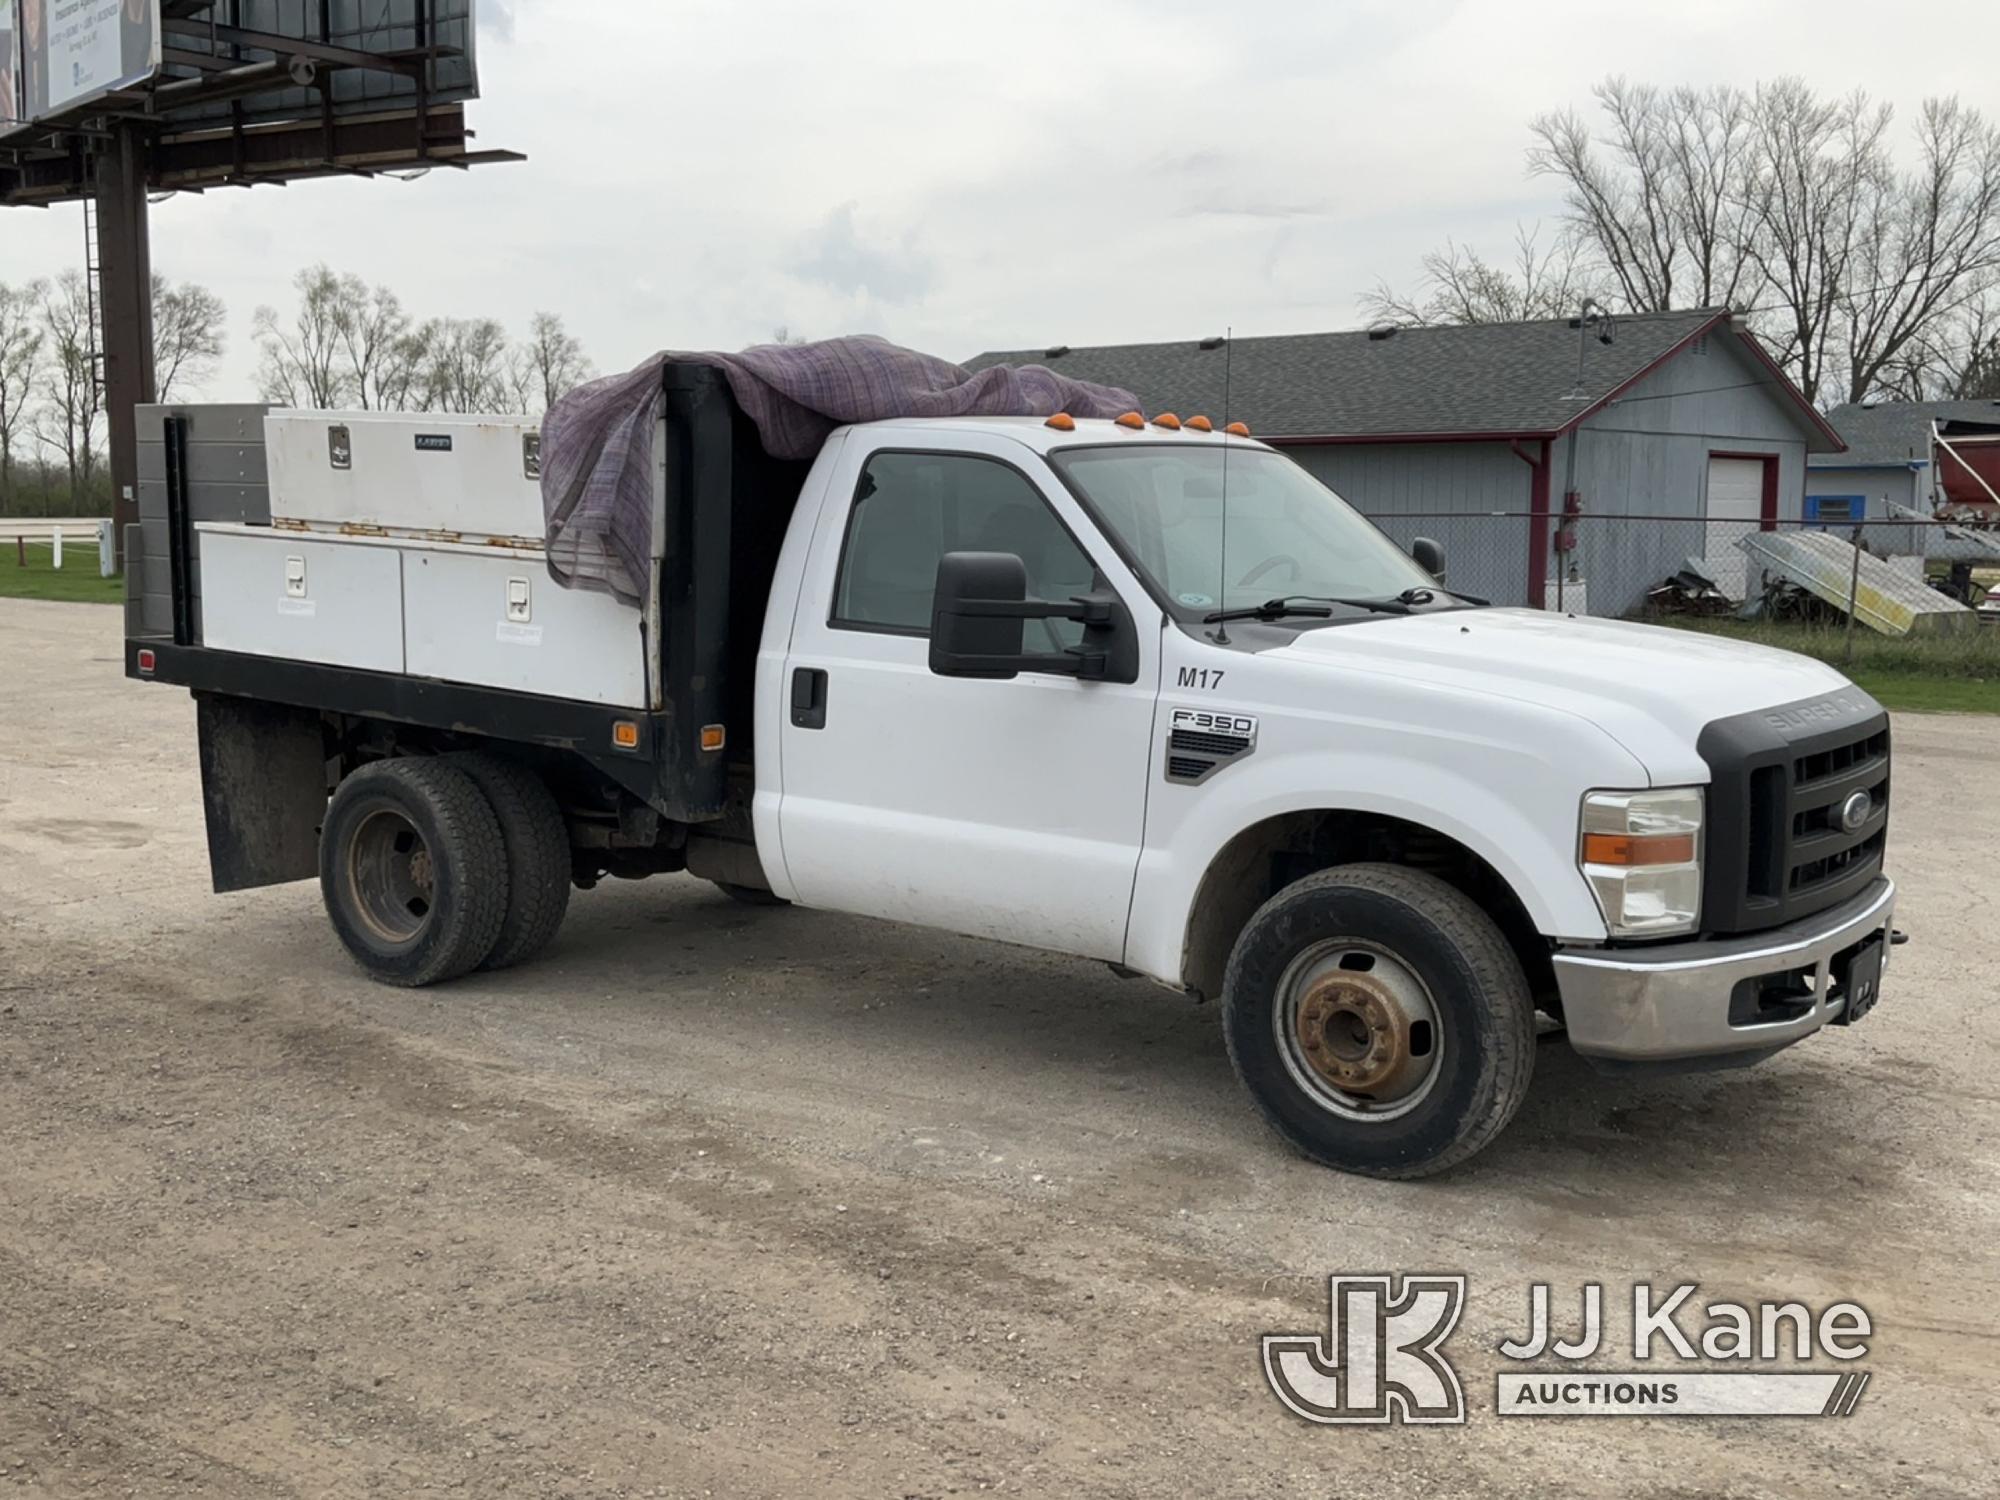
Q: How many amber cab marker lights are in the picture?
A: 5